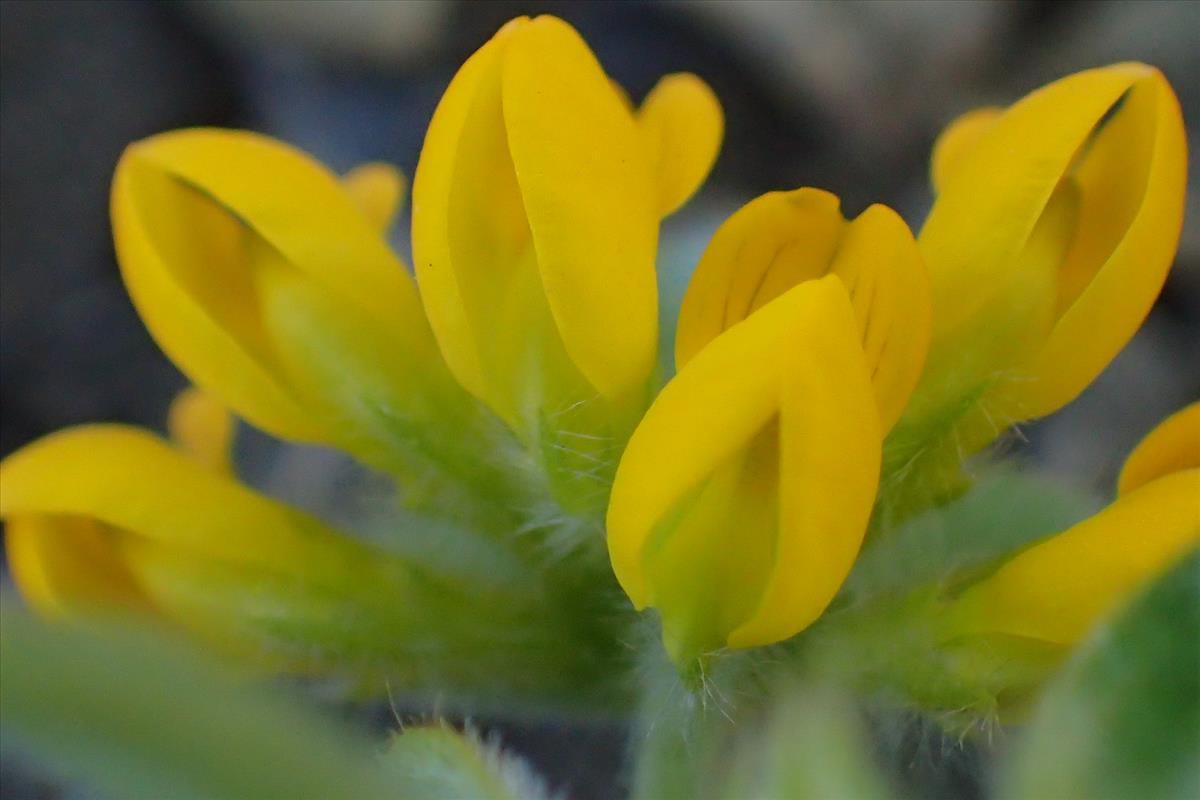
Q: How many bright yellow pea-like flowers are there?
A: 6